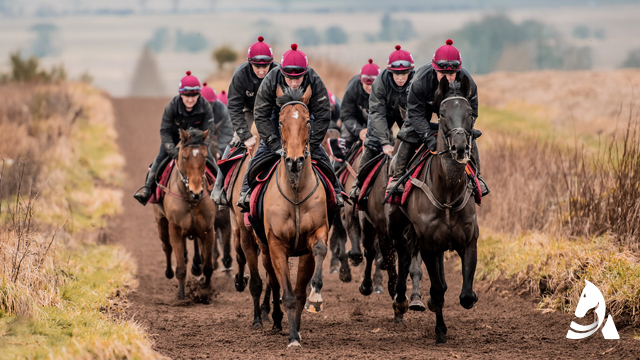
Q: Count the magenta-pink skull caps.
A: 9